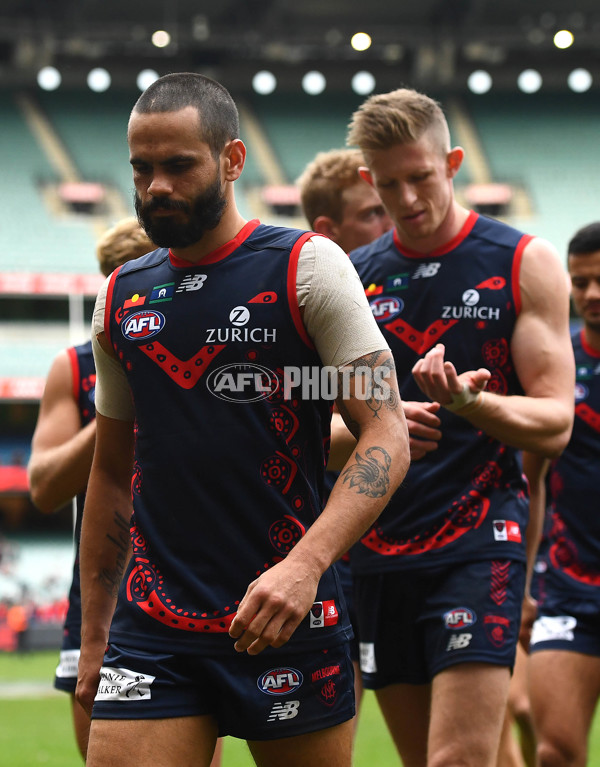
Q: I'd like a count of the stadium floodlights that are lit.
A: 12